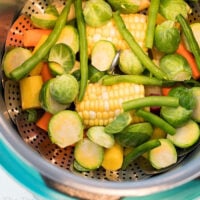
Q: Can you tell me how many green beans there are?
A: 9